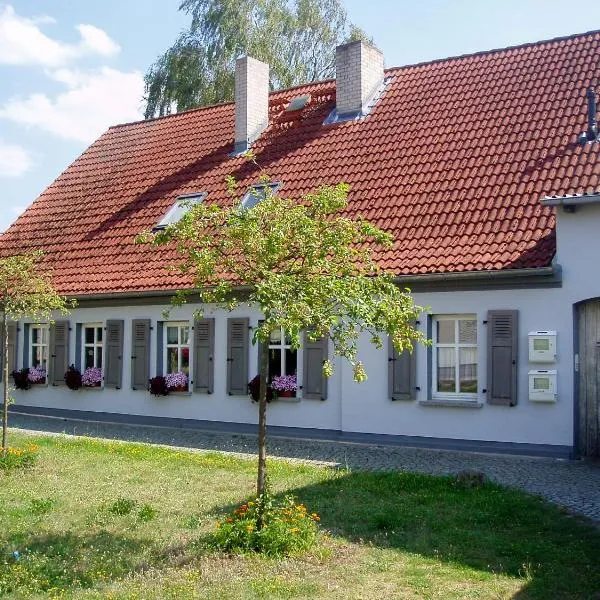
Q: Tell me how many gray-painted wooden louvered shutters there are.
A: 9